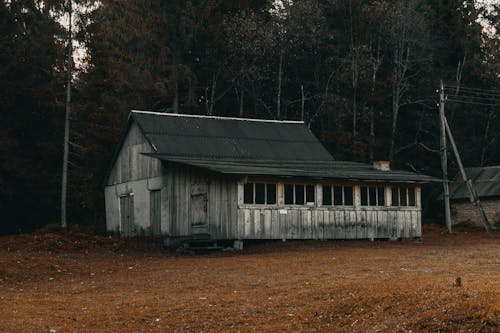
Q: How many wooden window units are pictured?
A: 5